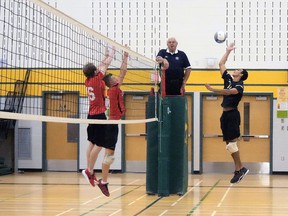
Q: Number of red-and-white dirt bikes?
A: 0